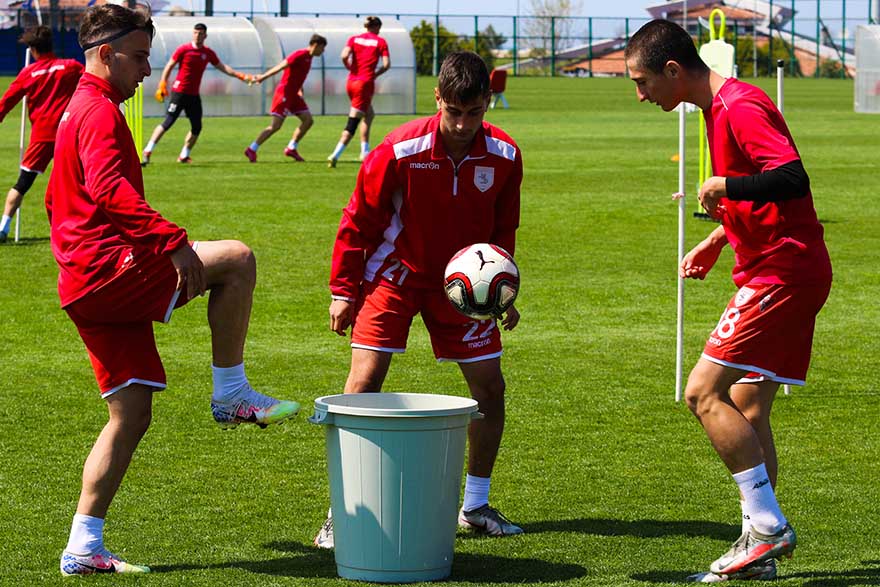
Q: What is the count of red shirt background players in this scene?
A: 4